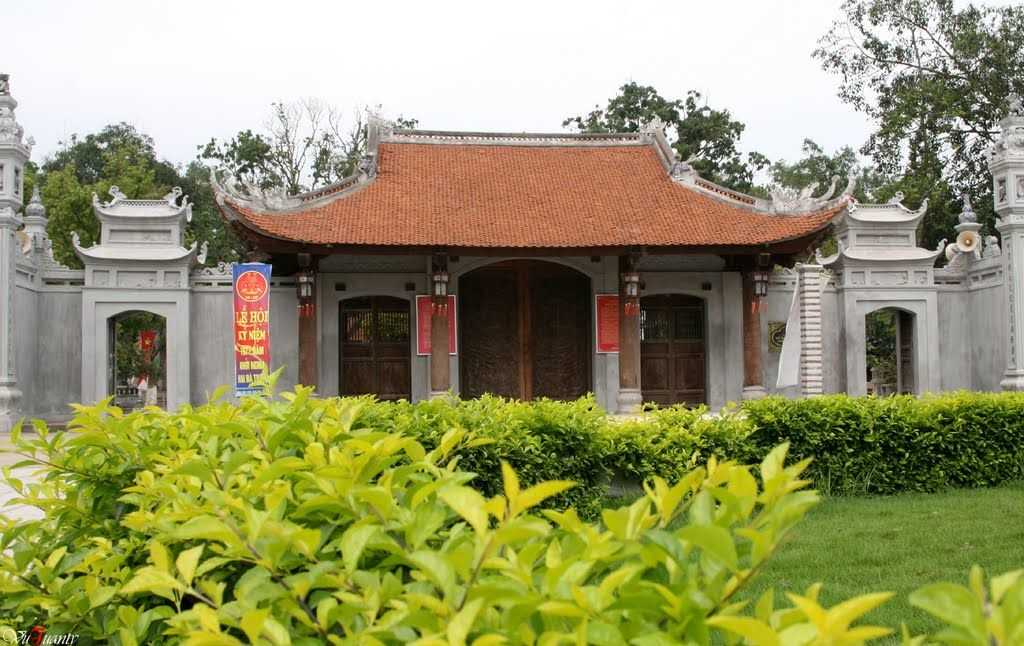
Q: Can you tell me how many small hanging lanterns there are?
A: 4